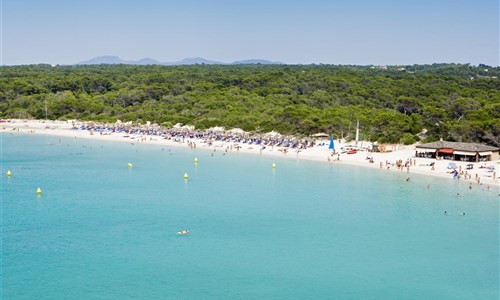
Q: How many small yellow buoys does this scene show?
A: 6